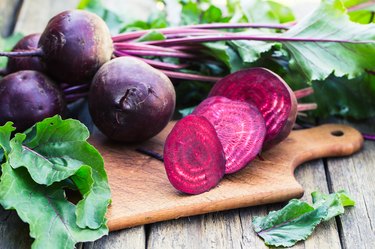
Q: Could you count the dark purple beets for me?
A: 4